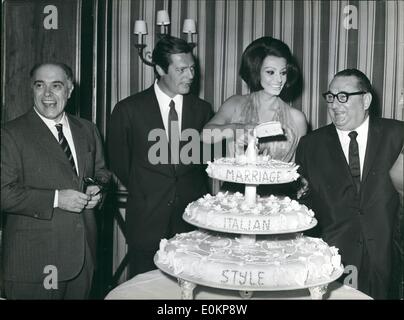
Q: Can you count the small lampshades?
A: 3